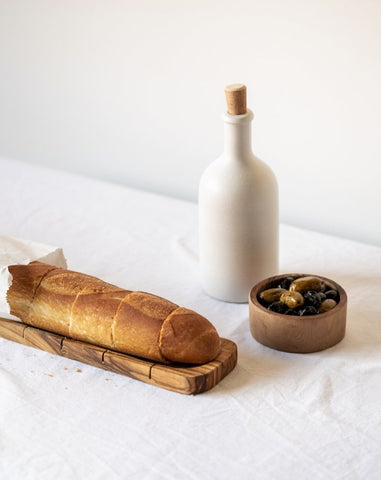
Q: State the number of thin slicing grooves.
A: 4